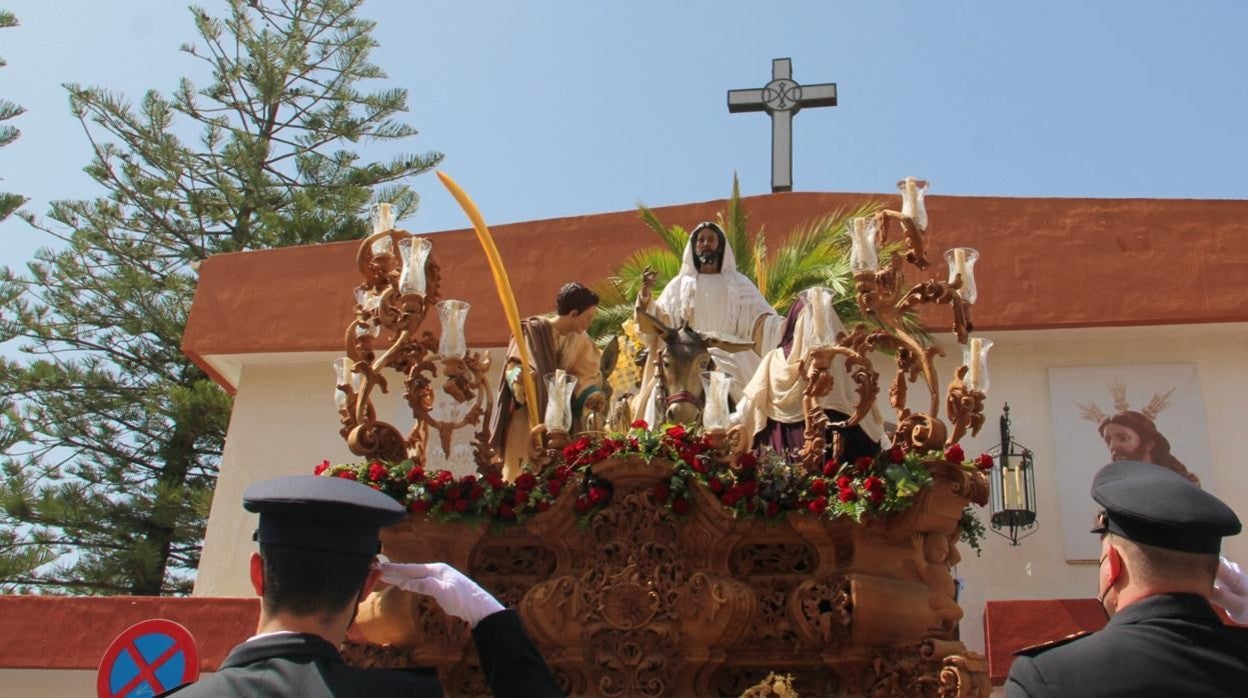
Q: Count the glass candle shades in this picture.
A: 12